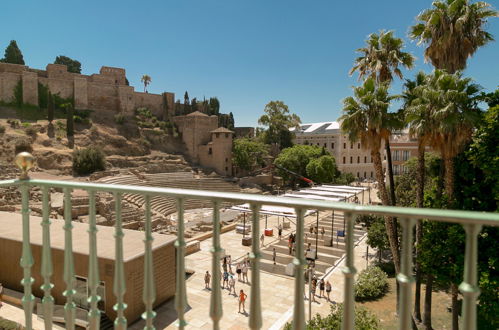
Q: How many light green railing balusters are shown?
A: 13